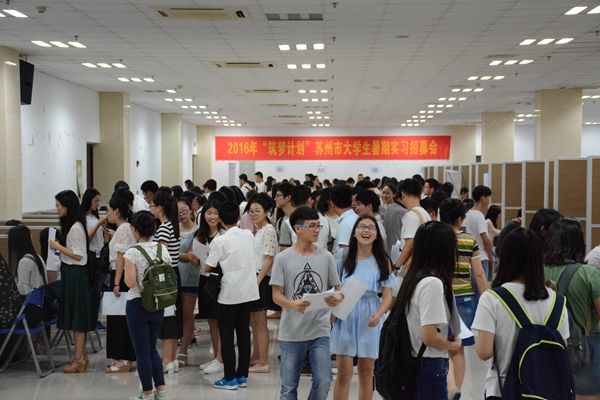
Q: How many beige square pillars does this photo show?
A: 7